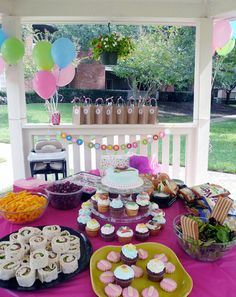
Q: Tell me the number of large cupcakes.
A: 3